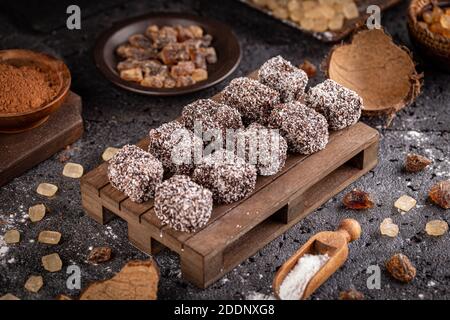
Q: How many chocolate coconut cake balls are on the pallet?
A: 10